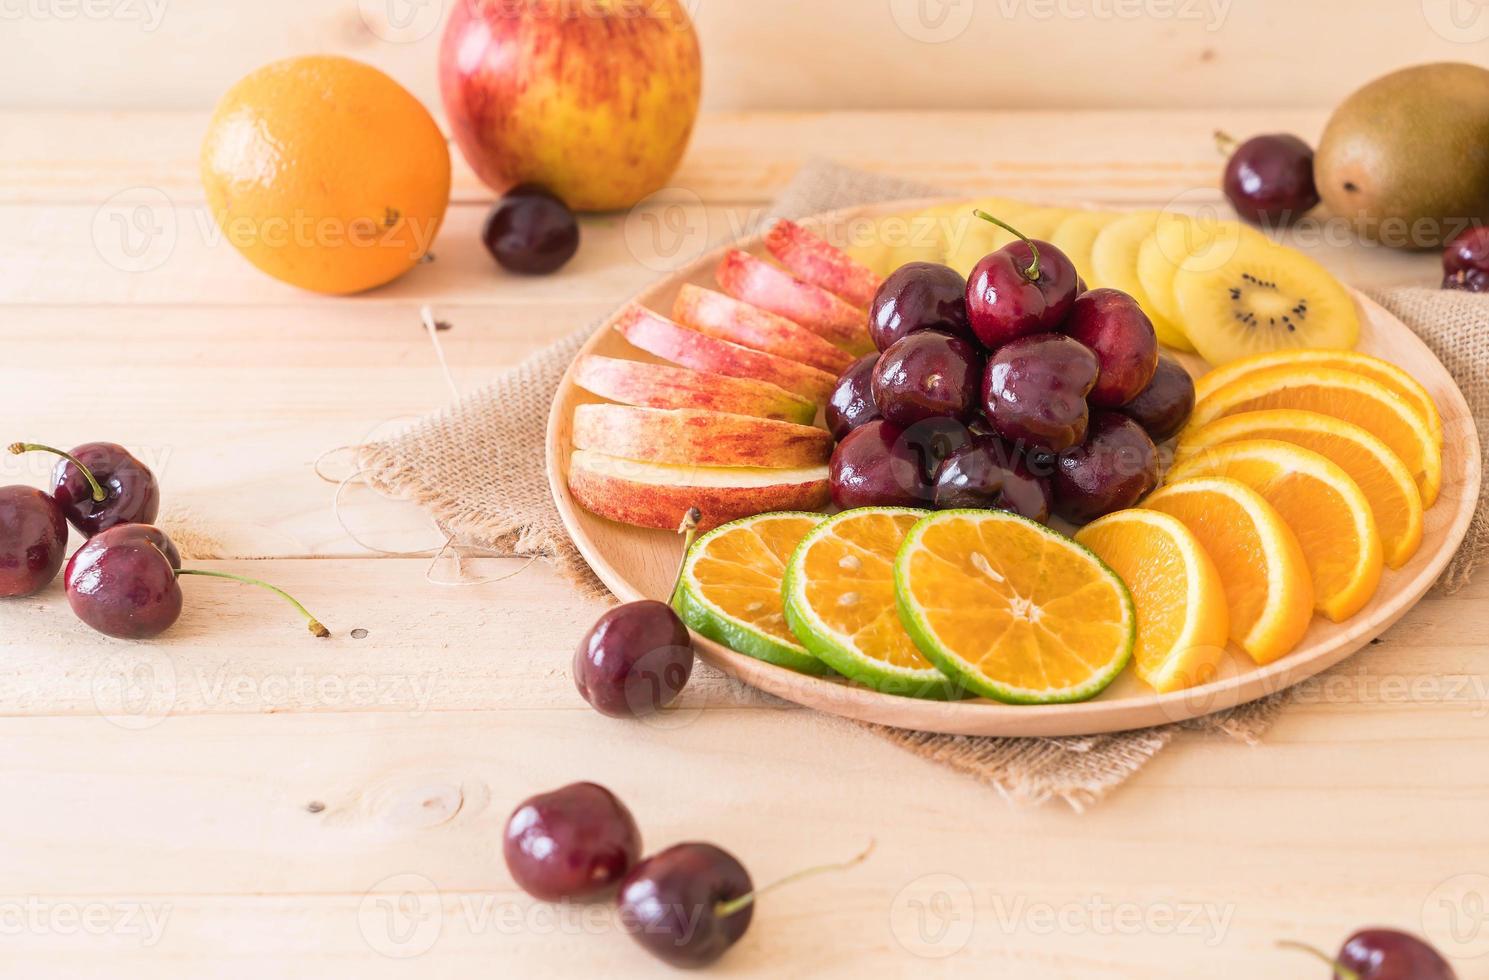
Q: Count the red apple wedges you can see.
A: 7